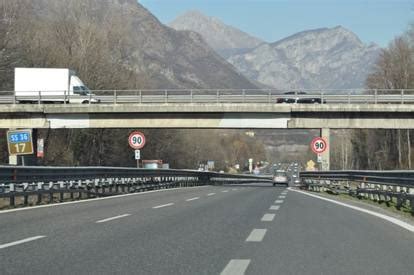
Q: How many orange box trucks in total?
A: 0